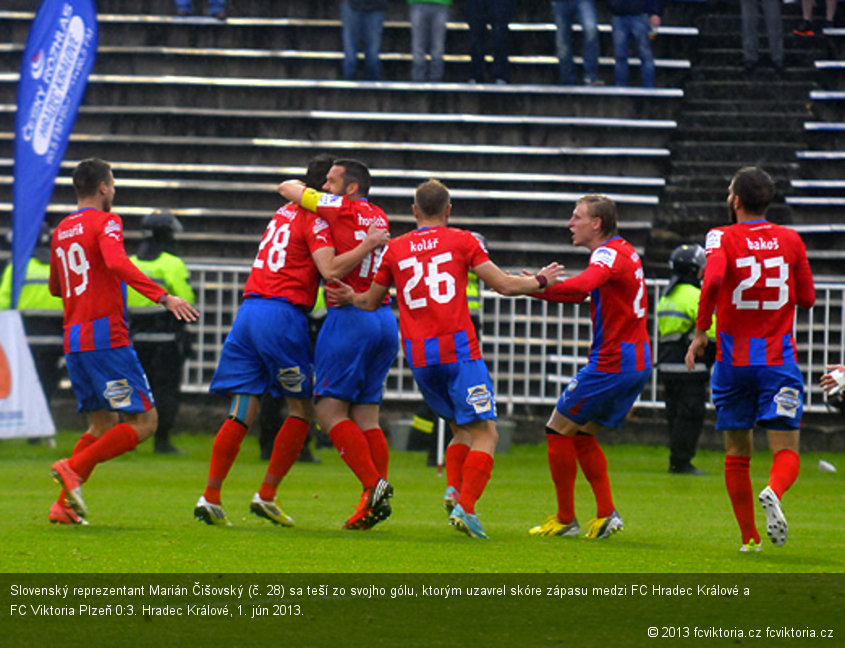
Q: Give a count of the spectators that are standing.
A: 8